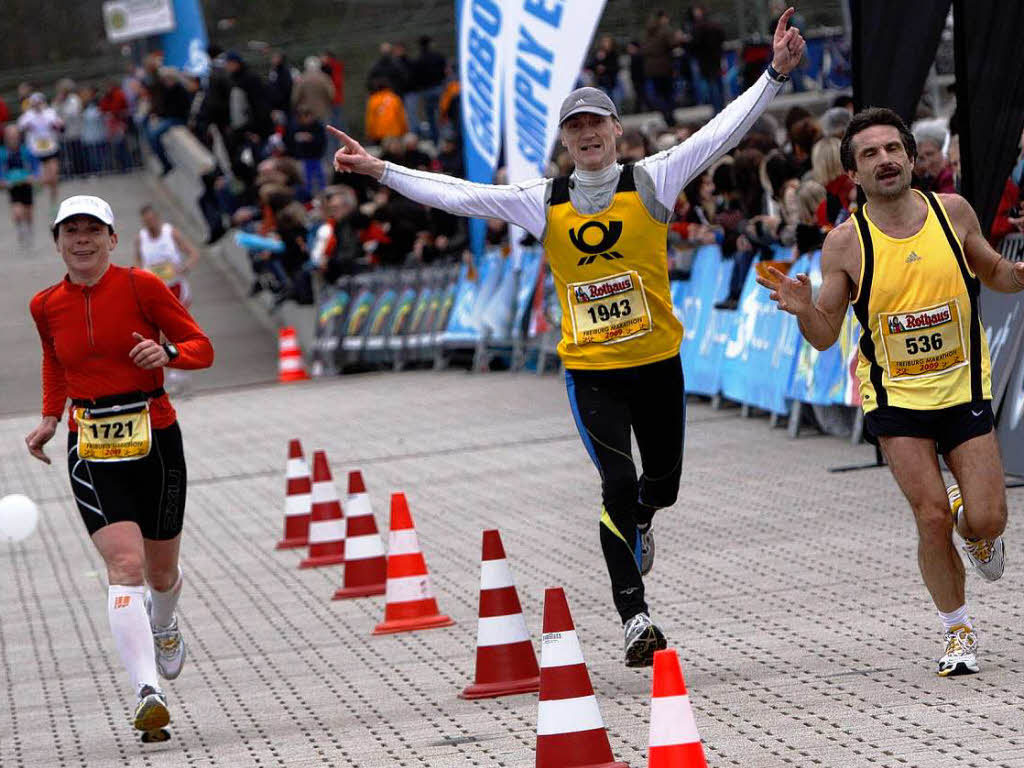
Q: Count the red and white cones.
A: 8